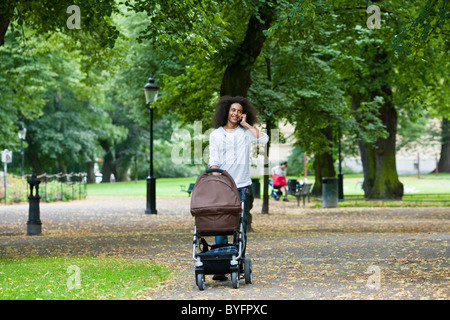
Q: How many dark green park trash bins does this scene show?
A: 2